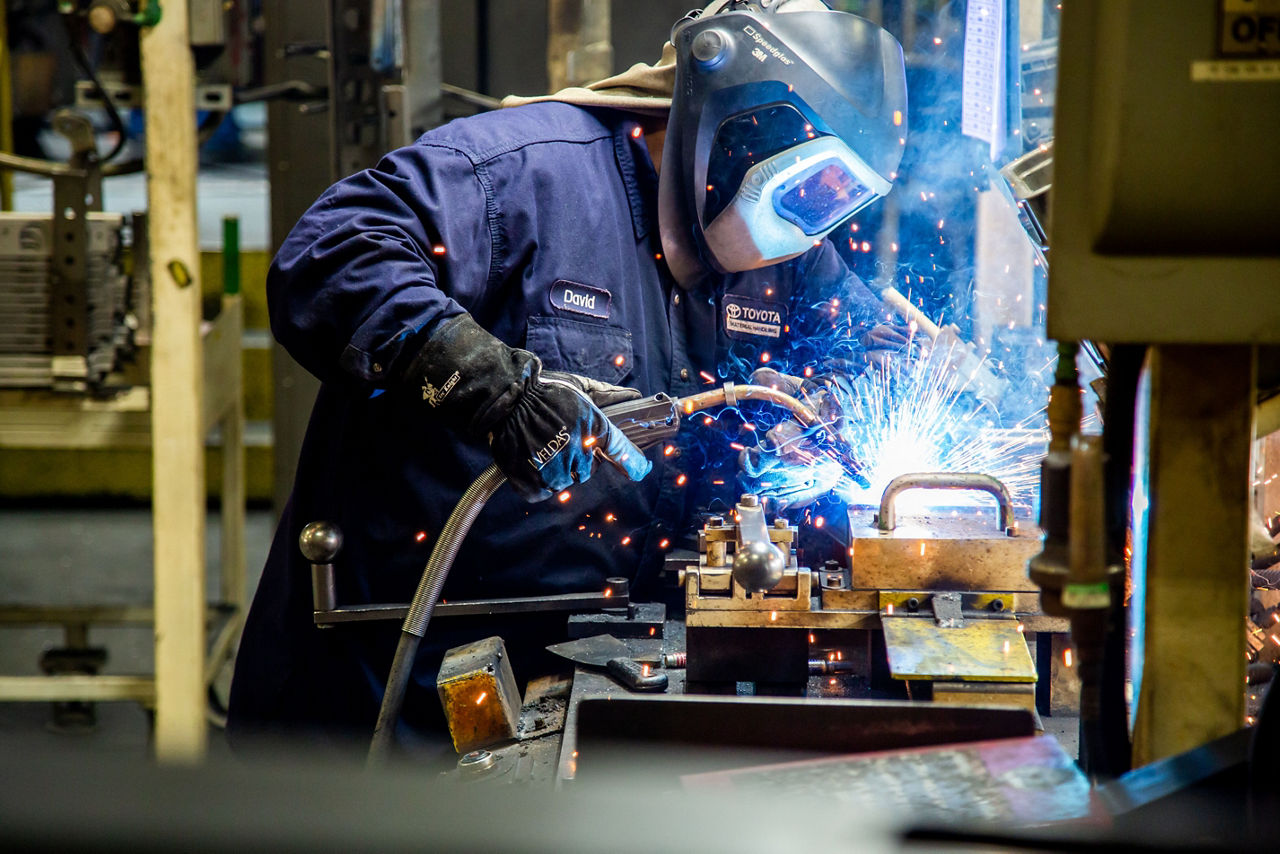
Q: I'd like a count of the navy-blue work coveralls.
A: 1